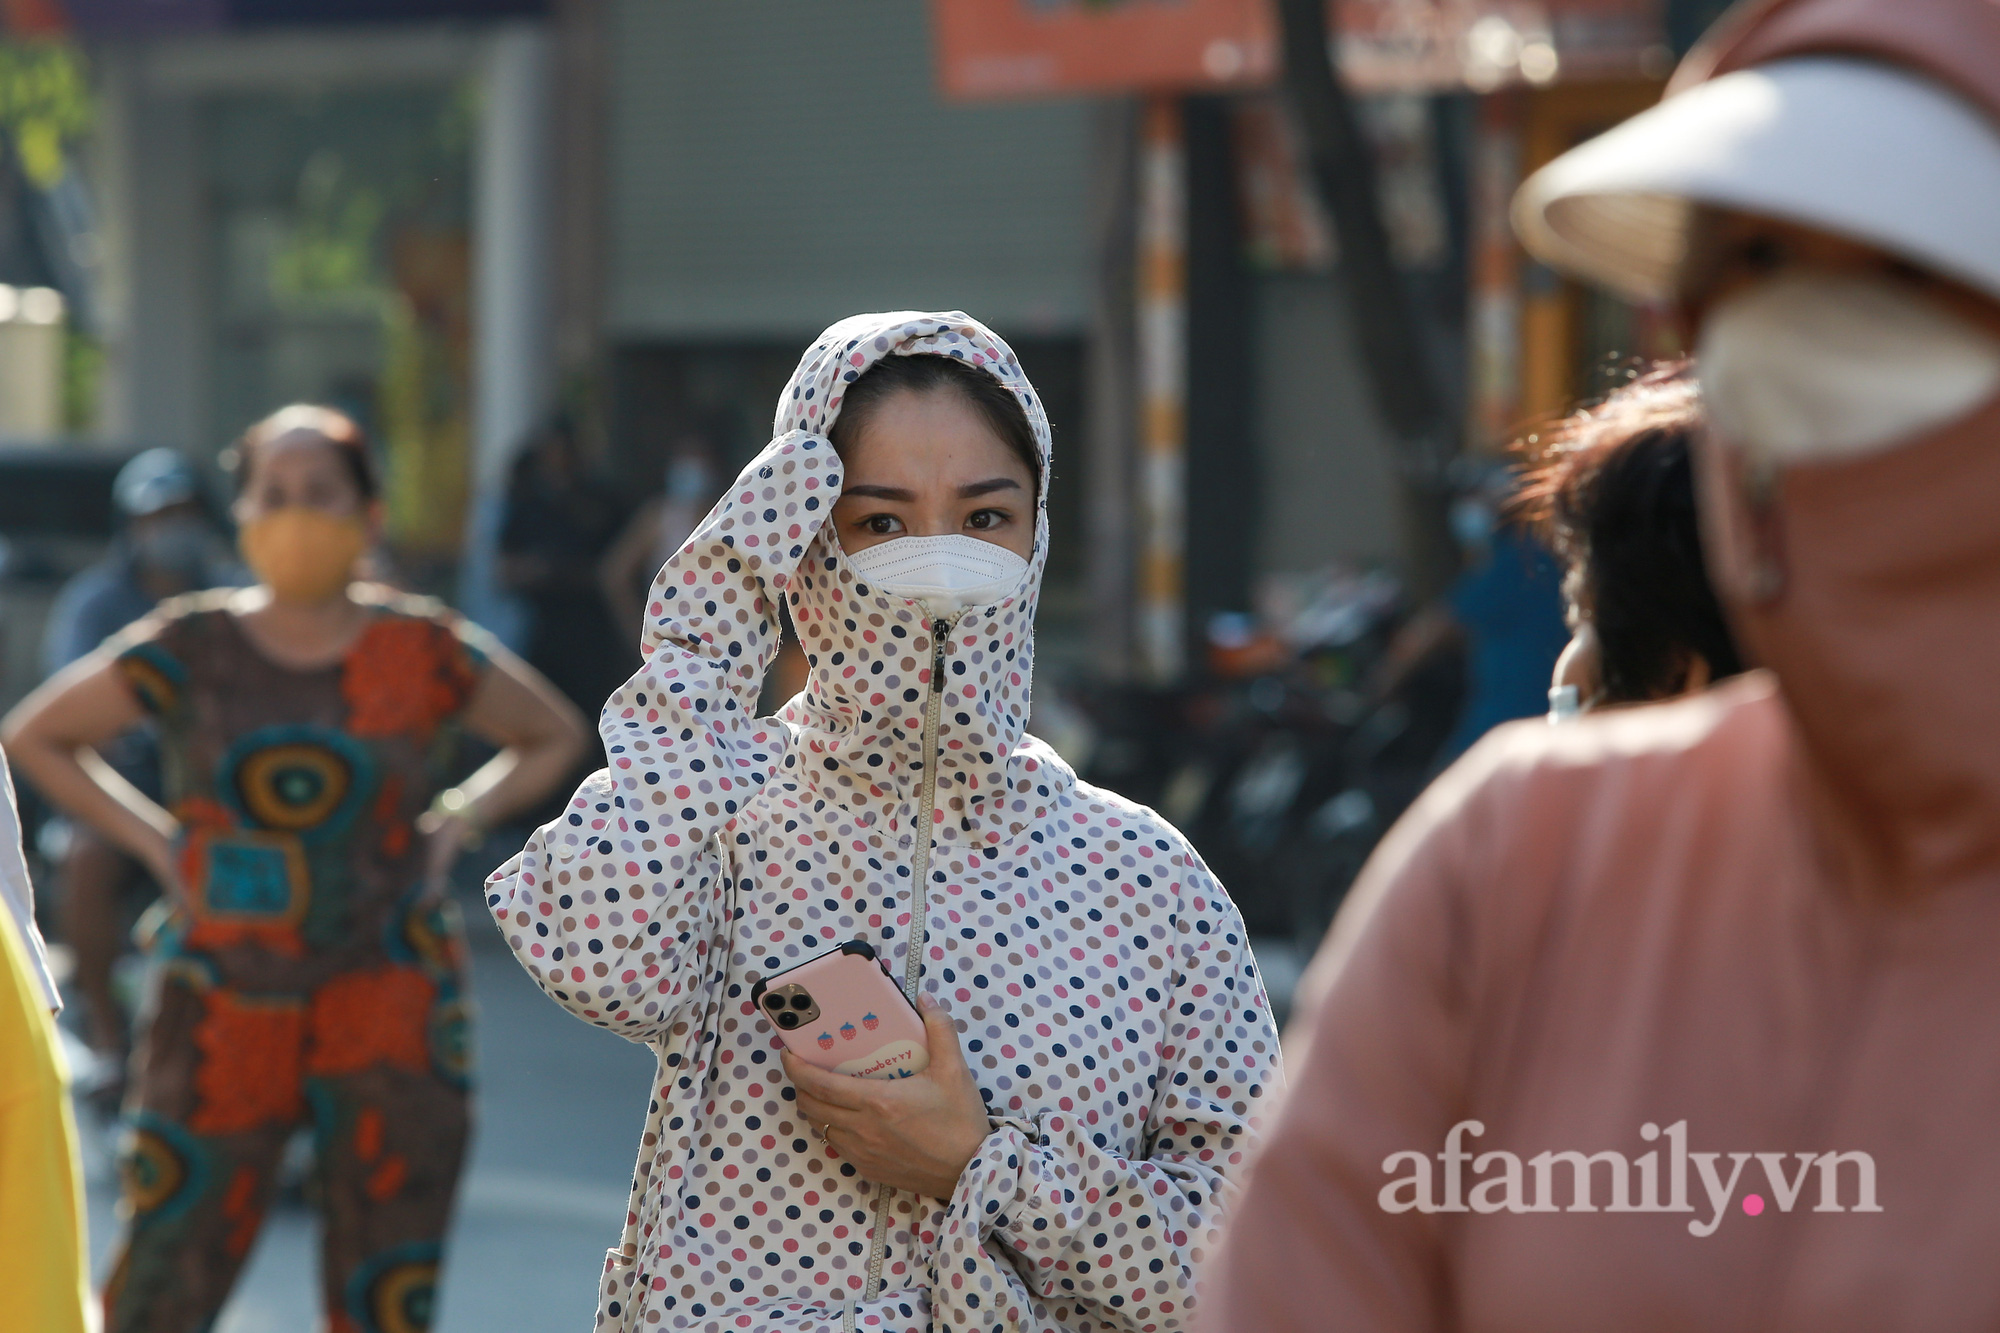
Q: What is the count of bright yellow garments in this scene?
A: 1